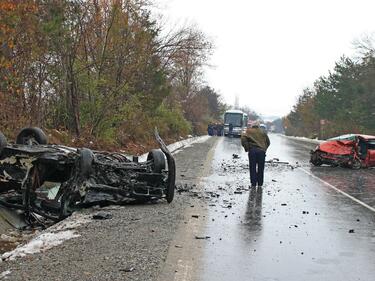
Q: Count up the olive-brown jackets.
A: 1